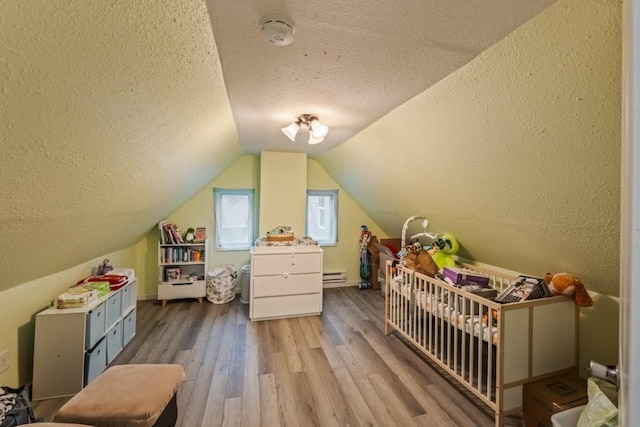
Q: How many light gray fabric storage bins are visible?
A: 6